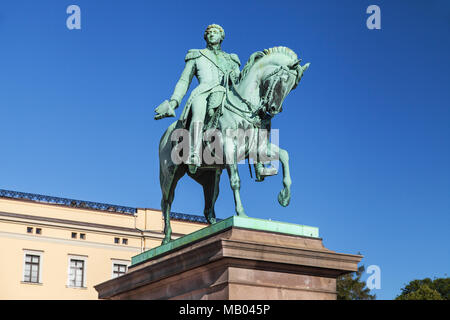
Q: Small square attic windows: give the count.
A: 6